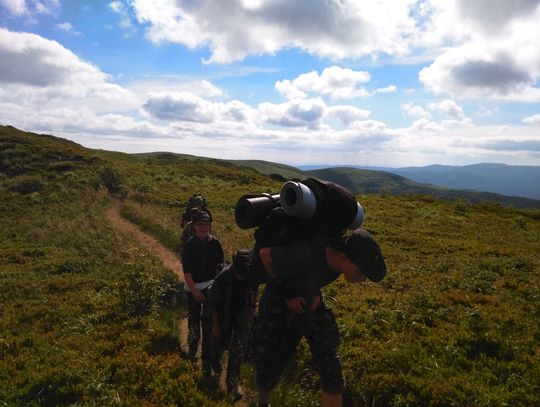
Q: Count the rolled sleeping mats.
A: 2